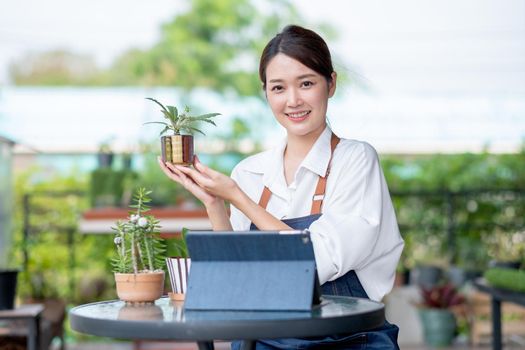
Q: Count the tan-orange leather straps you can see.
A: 2